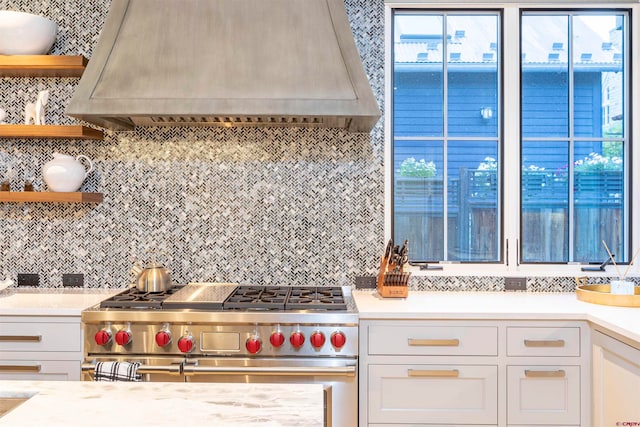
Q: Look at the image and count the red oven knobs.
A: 9